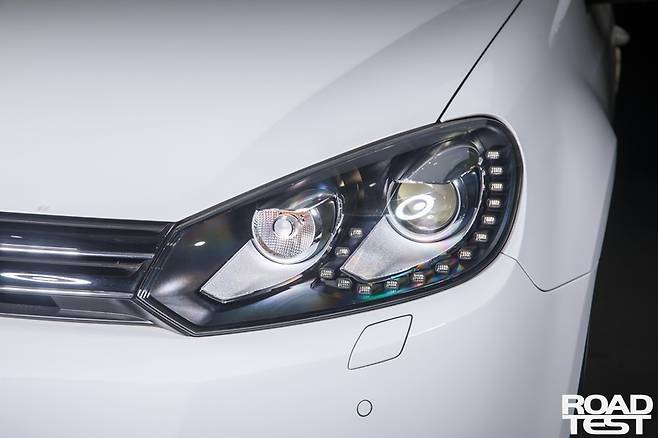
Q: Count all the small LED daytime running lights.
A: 15